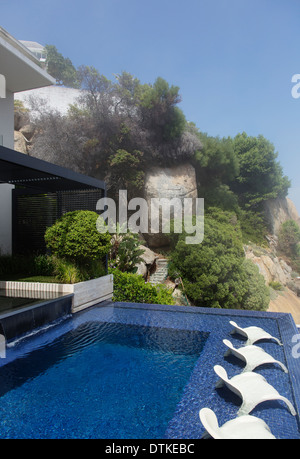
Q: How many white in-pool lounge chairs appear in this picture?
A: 4